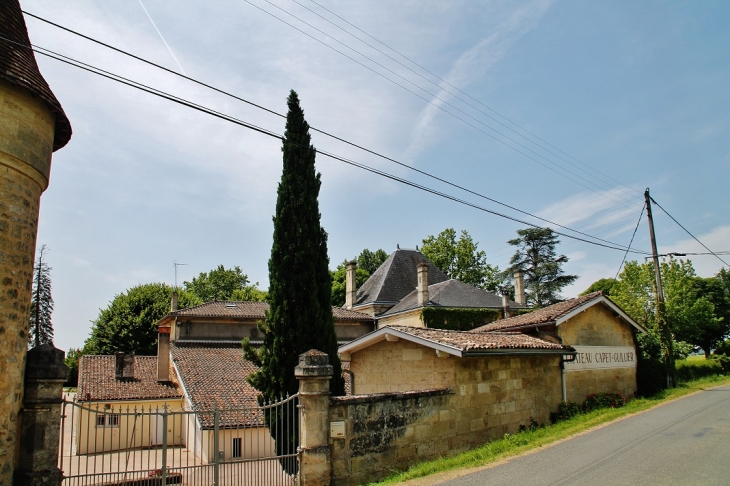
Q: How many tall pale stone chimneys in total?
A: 3